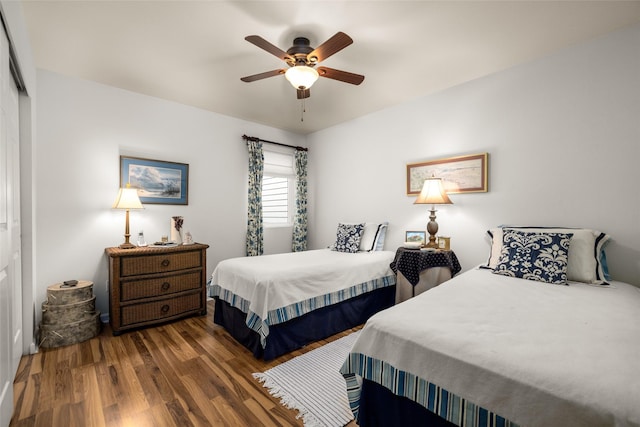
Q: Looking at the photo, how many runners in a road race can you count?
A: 0